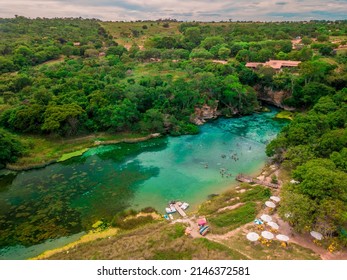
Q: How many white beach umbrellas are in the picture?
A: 8